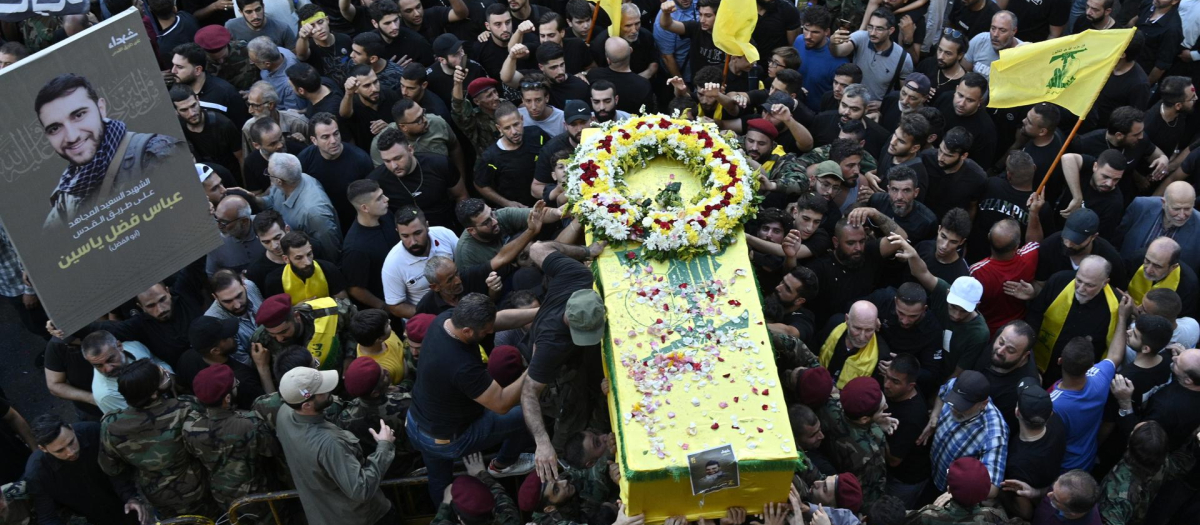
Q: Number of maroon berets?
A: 14